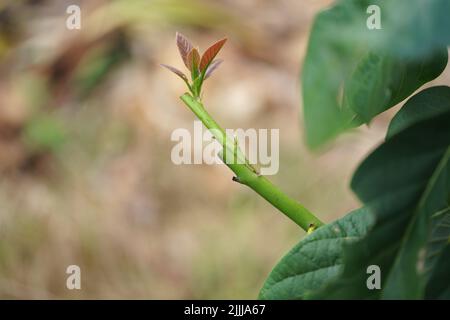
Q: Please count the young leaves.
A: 5